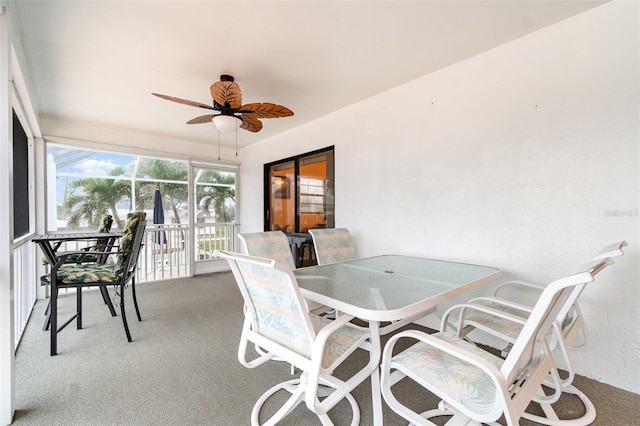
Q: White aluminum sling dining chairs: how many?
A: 5